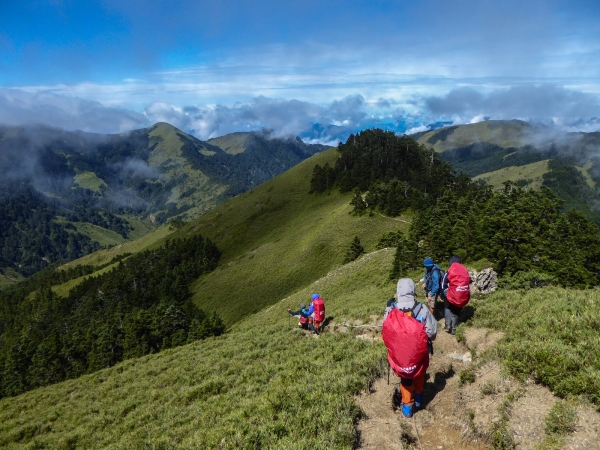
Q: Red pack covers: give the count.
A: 3